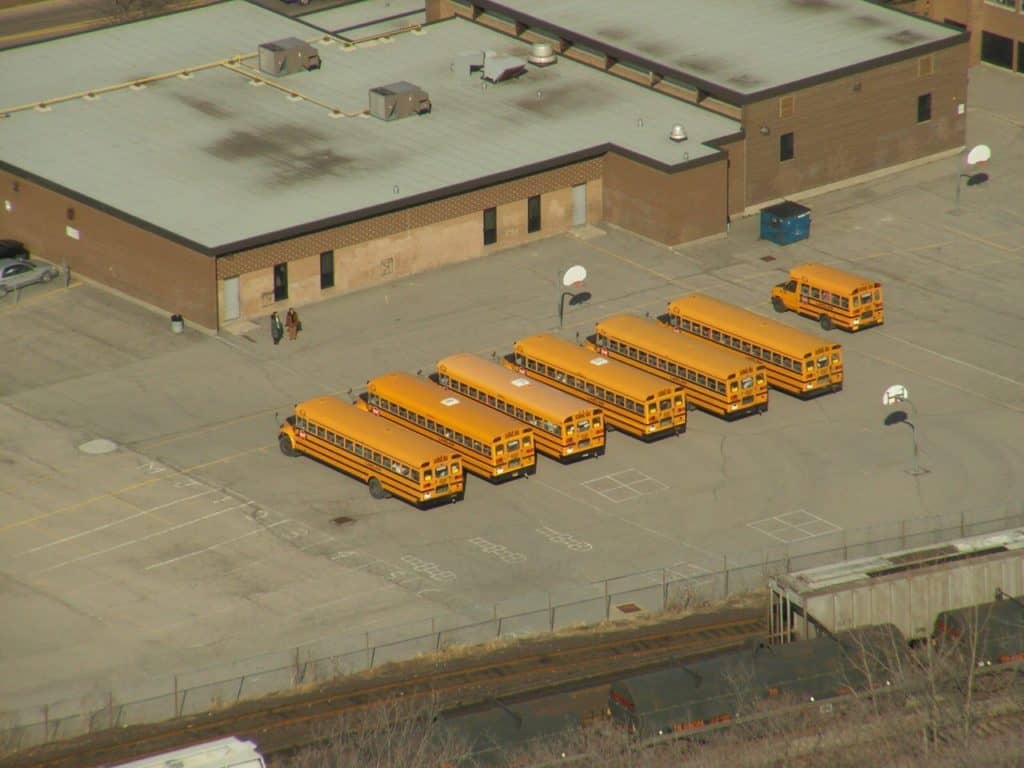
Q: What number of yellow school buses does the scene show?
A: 7